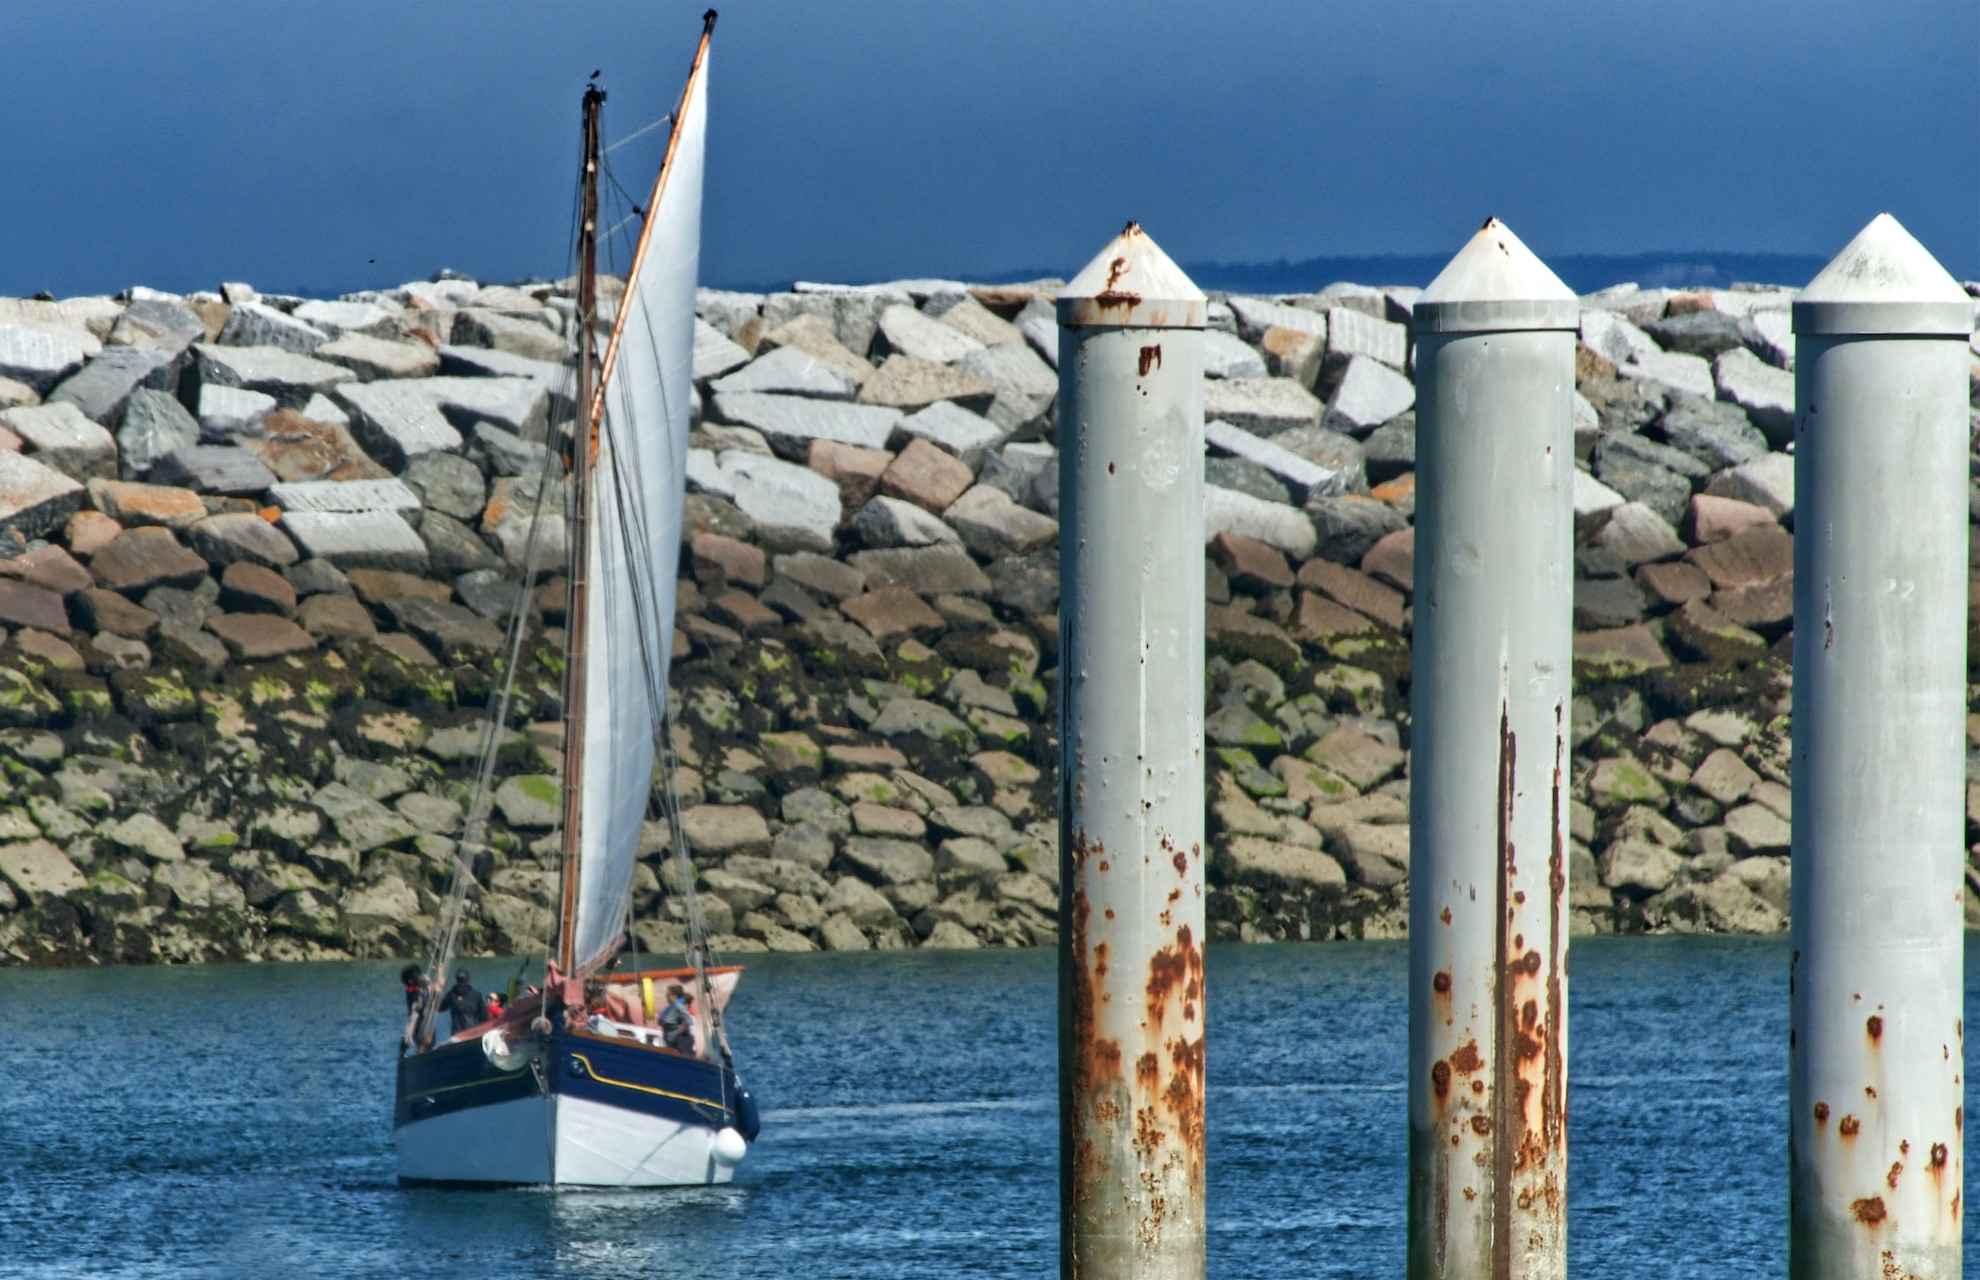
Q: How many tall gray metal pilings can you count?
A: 3